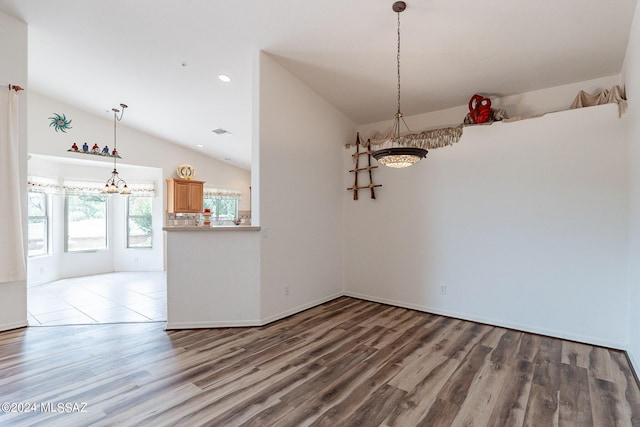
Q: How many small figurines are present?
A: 5